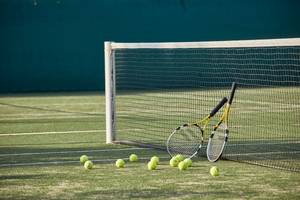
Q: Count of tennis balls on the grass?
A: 11